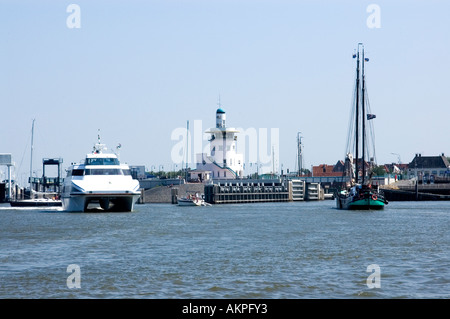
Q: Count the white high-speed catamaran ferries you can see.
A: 1